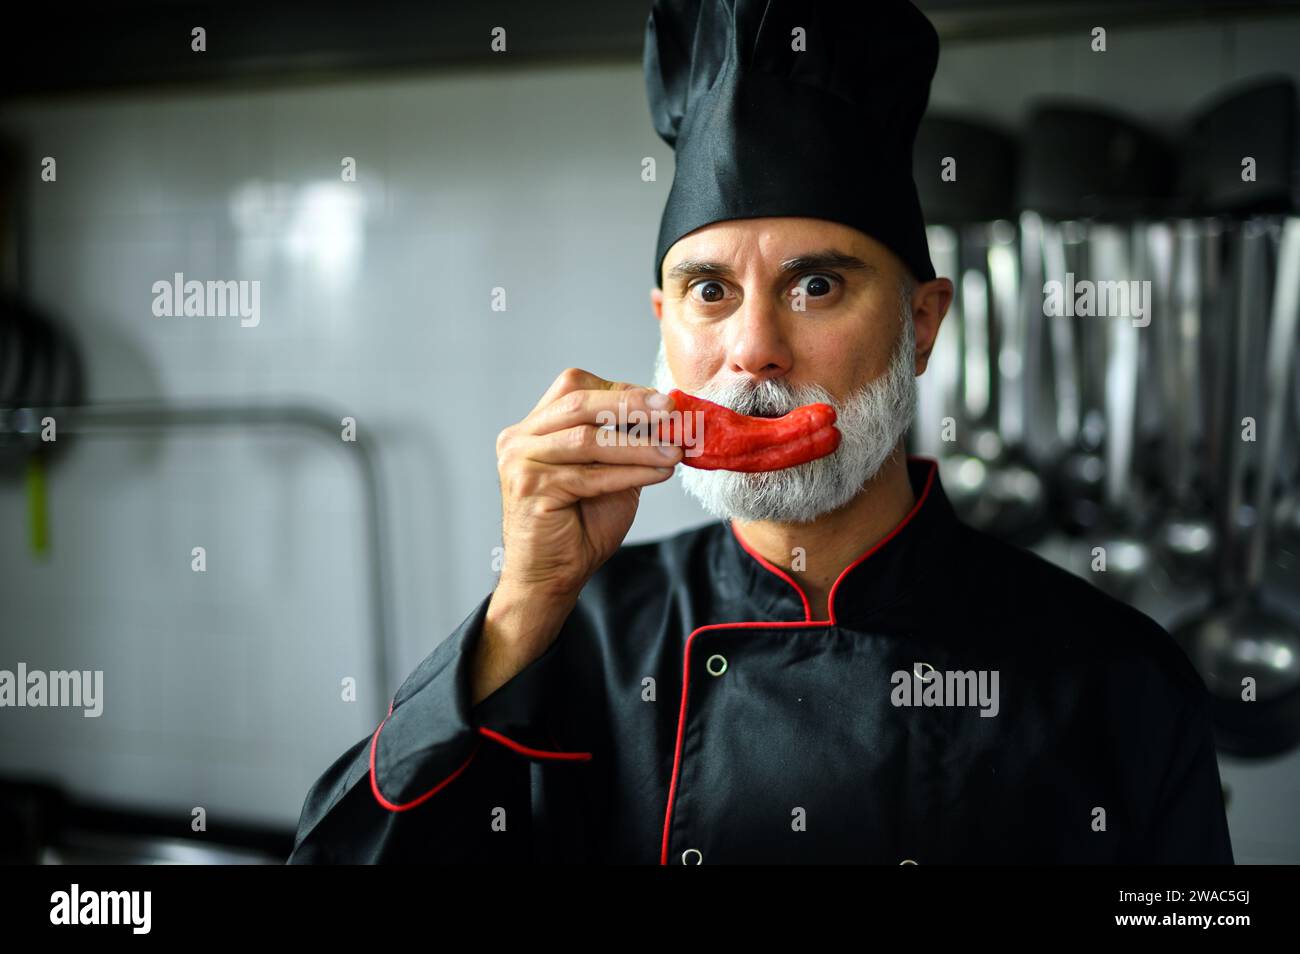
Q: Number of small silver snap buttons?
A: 4